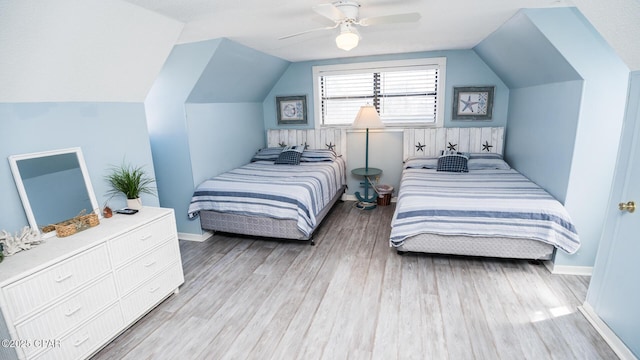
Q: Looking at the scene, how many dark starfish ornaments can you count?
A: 6